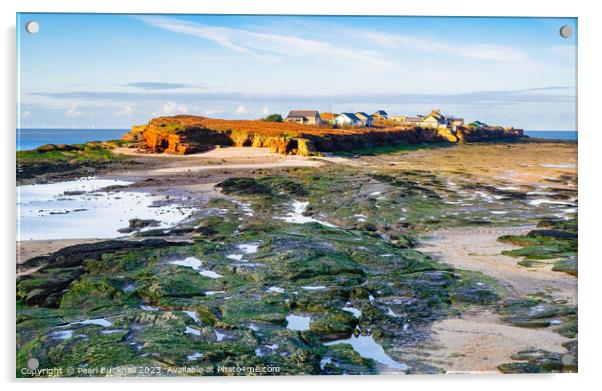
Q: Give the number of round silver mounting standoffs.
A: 4